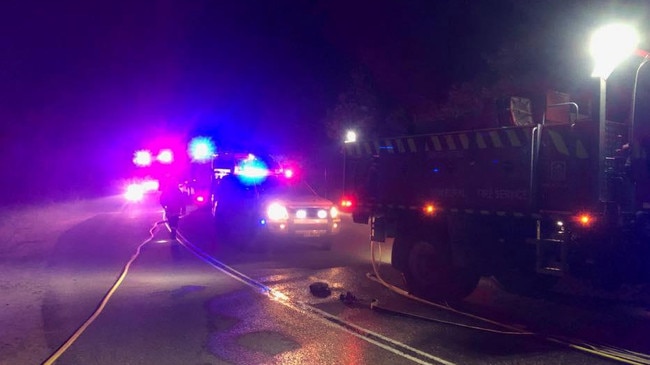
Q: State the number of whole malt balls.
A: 0